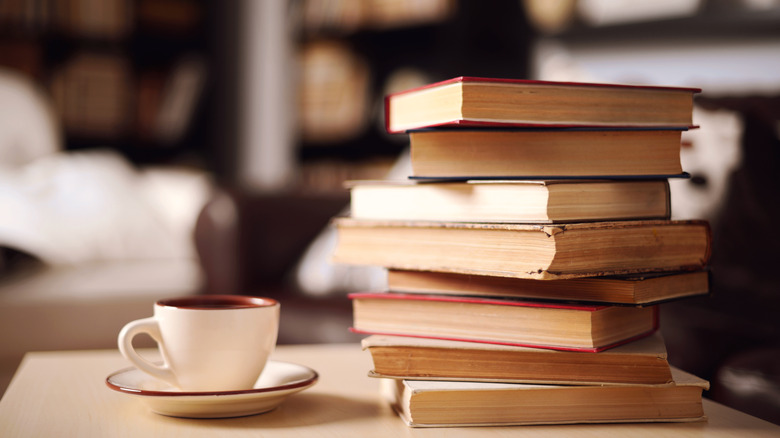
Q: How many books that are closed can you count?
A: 8